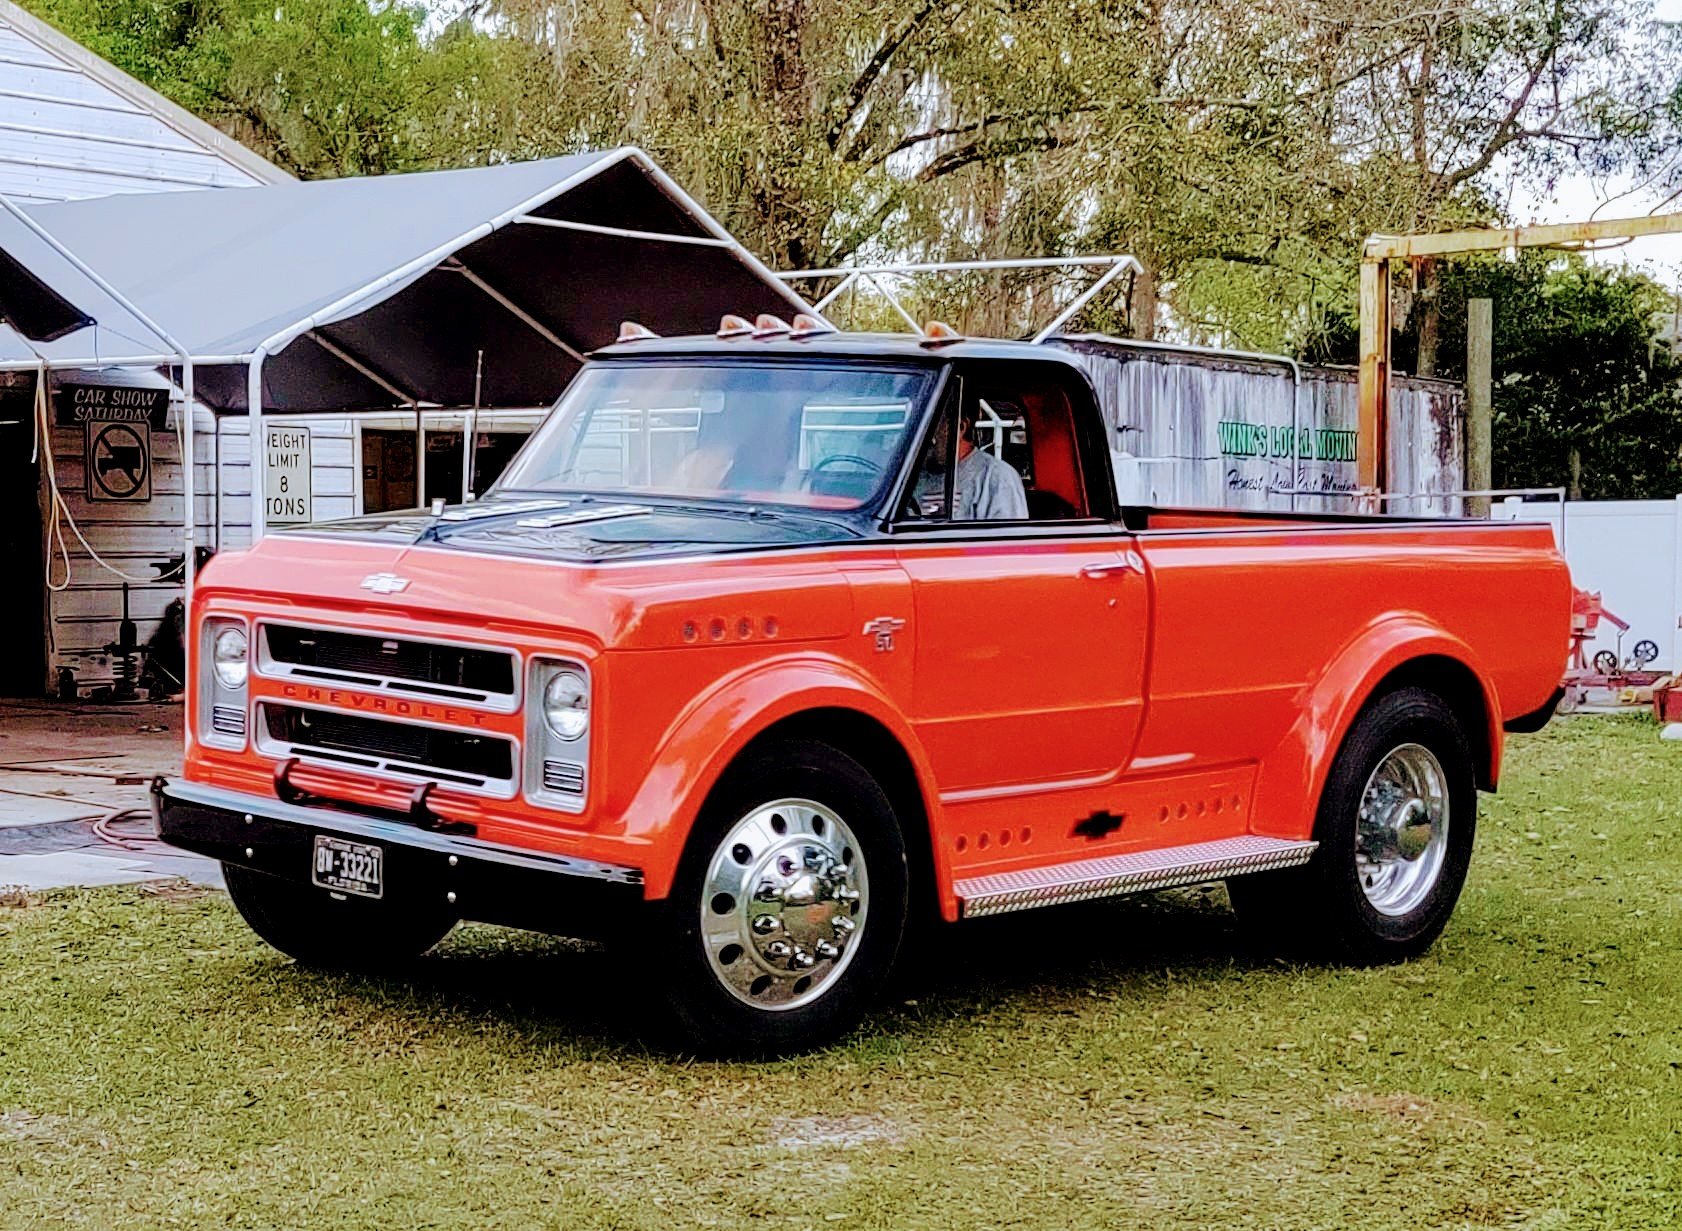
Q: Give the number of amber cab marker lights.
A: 5